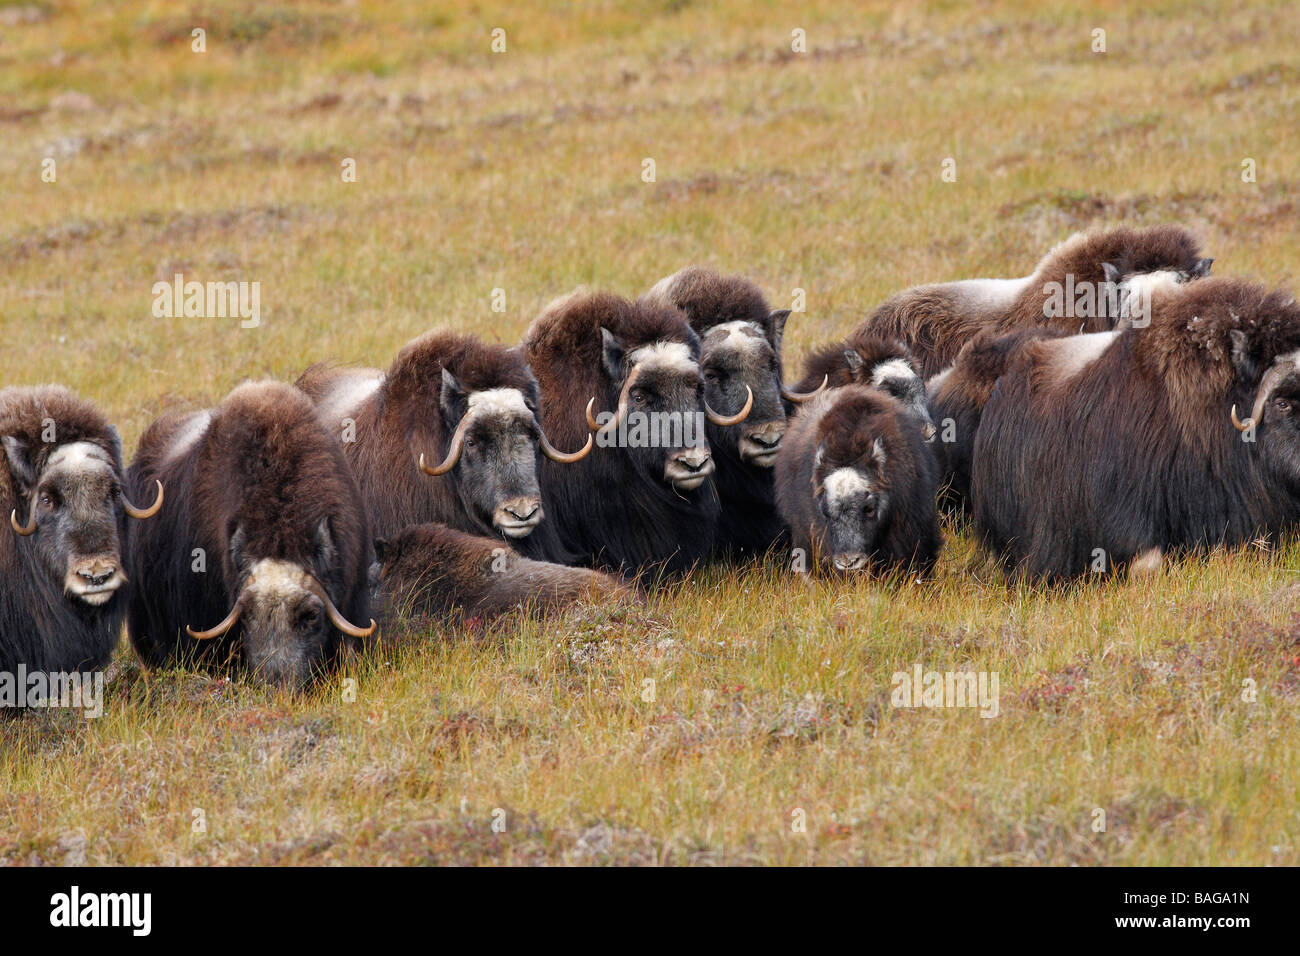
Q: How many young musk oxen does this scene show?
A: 3